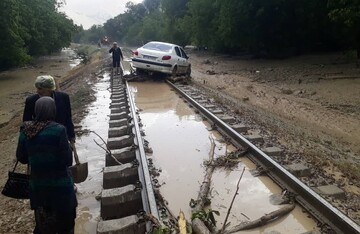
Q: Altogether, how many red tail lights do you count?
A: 2